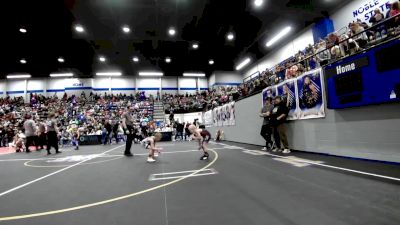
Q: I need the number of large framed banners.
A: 3